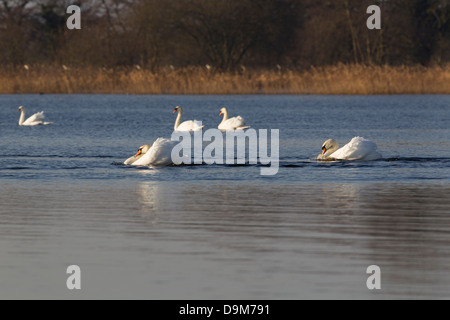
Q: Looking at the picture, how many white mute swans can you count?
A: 5